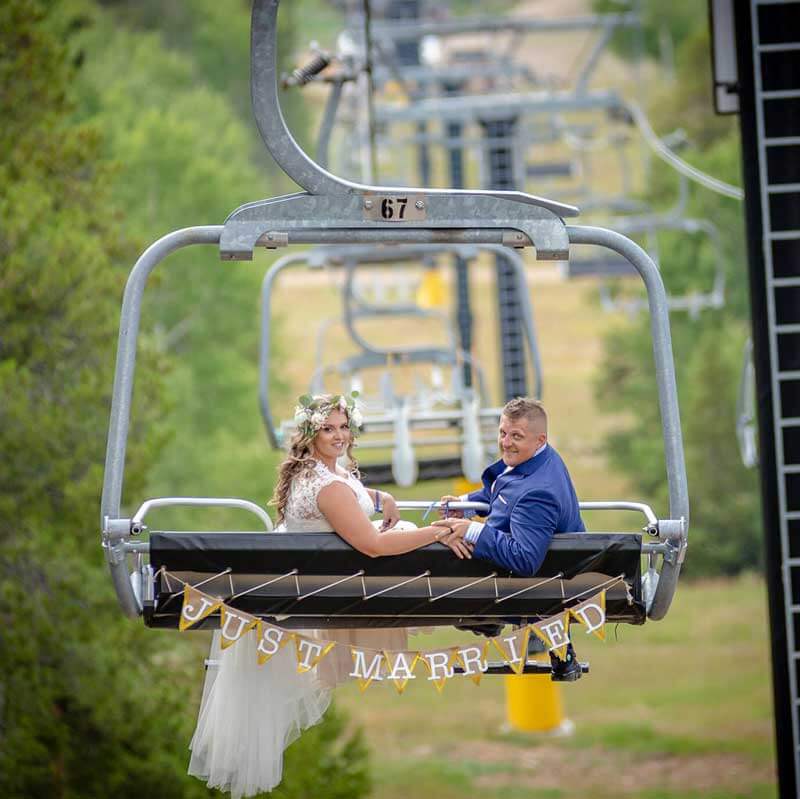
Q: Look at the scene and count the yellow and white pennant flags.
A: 11